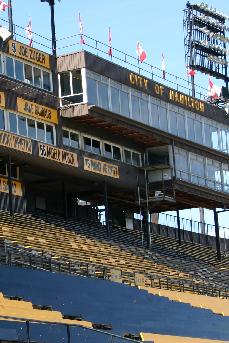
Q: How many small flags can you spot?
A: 8